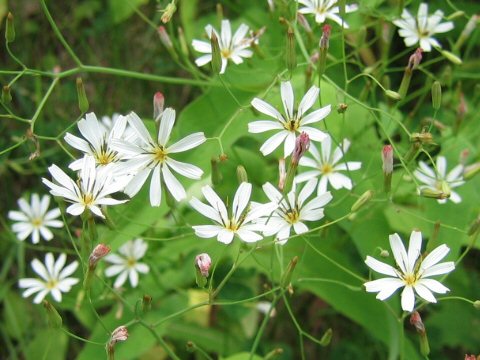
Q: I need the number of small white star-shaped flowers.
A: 15